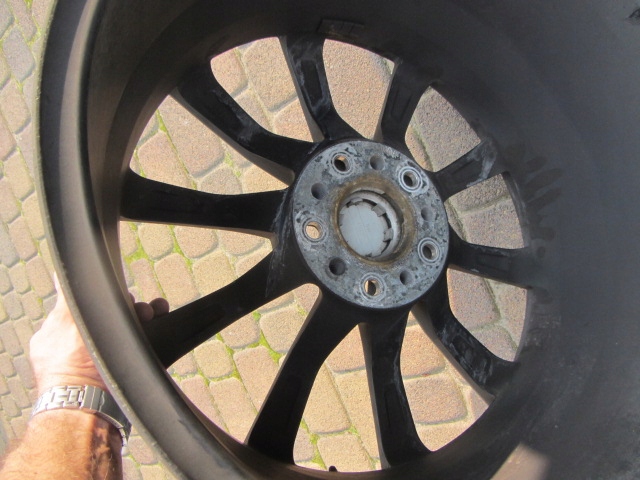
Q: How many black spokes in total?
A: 10